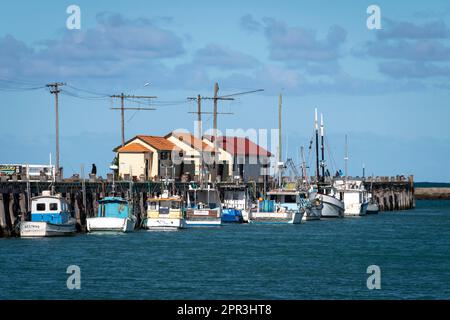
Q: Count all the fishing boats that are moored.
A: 10